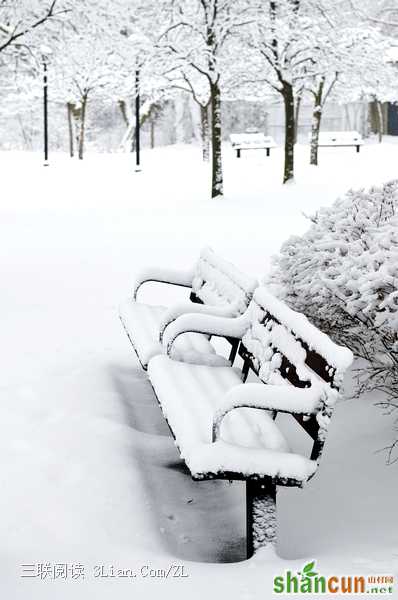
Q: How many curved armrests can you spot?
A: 4